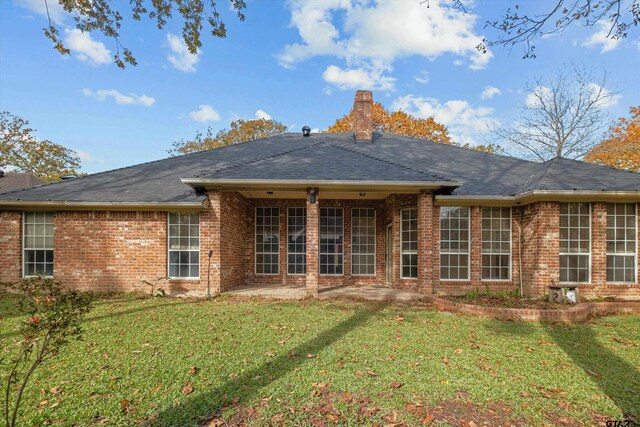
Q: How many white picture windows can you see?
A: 11